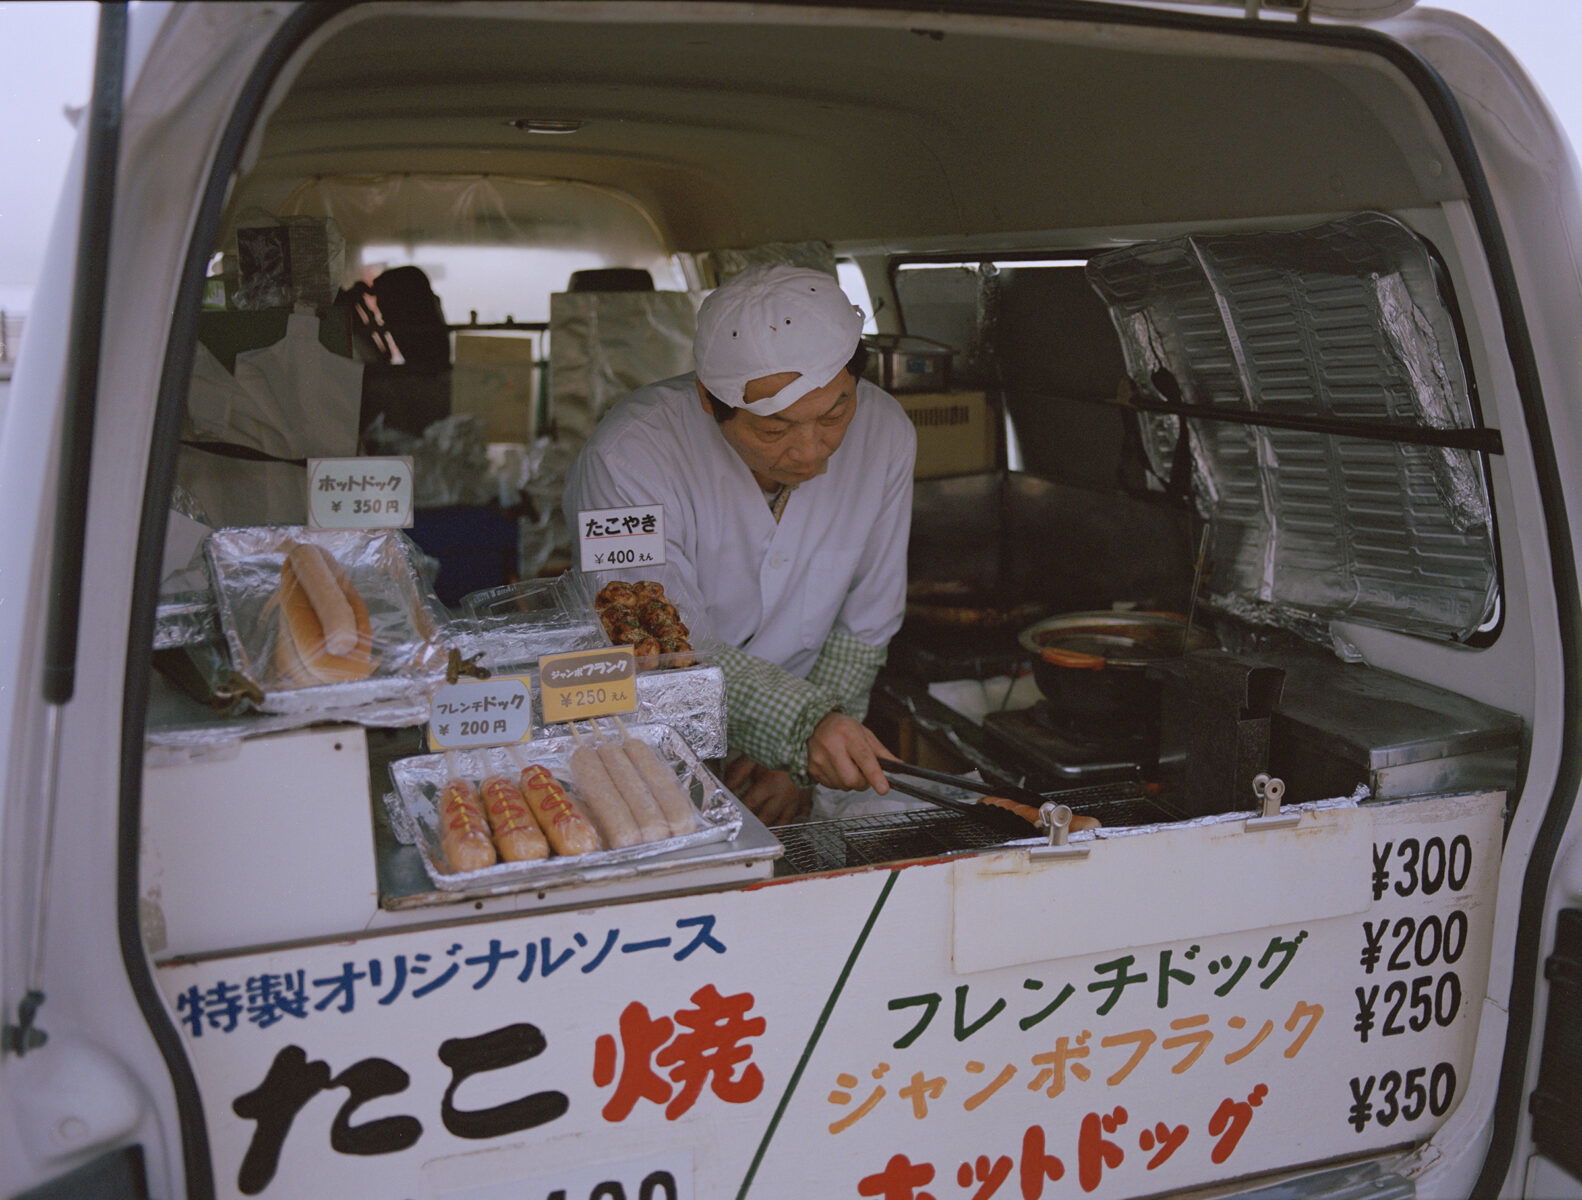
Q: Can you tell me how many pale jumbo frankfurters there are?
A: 3